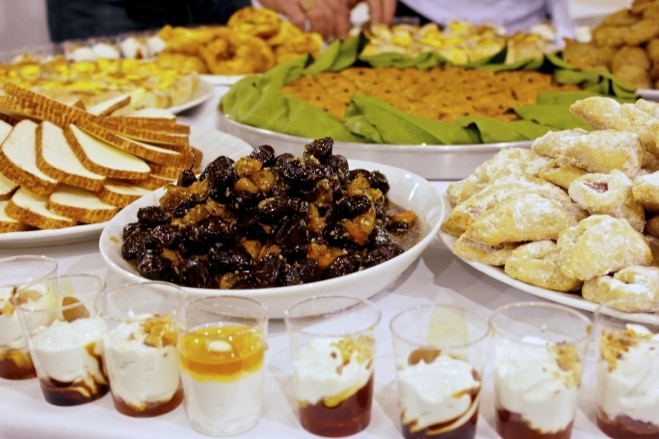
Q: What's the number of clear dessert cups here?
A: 8